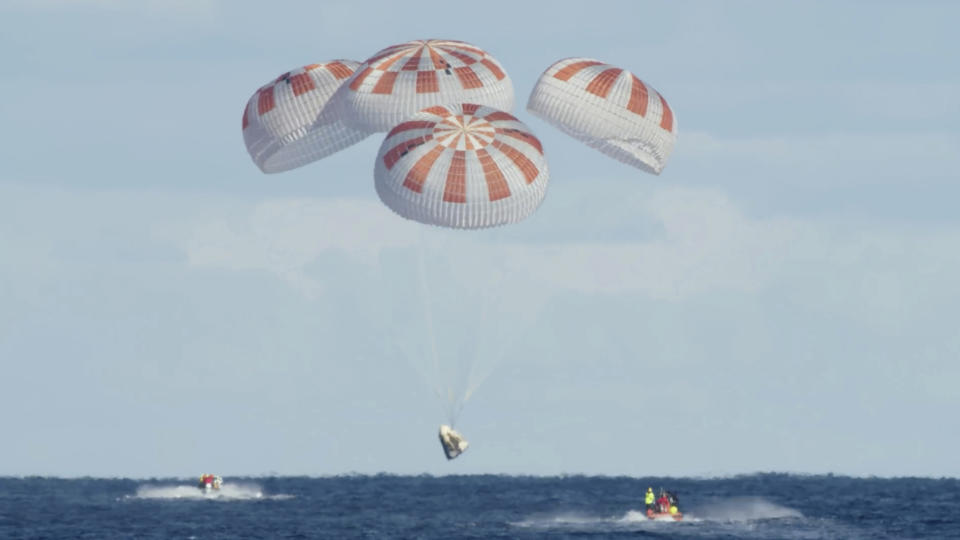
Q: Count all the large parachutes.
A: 4